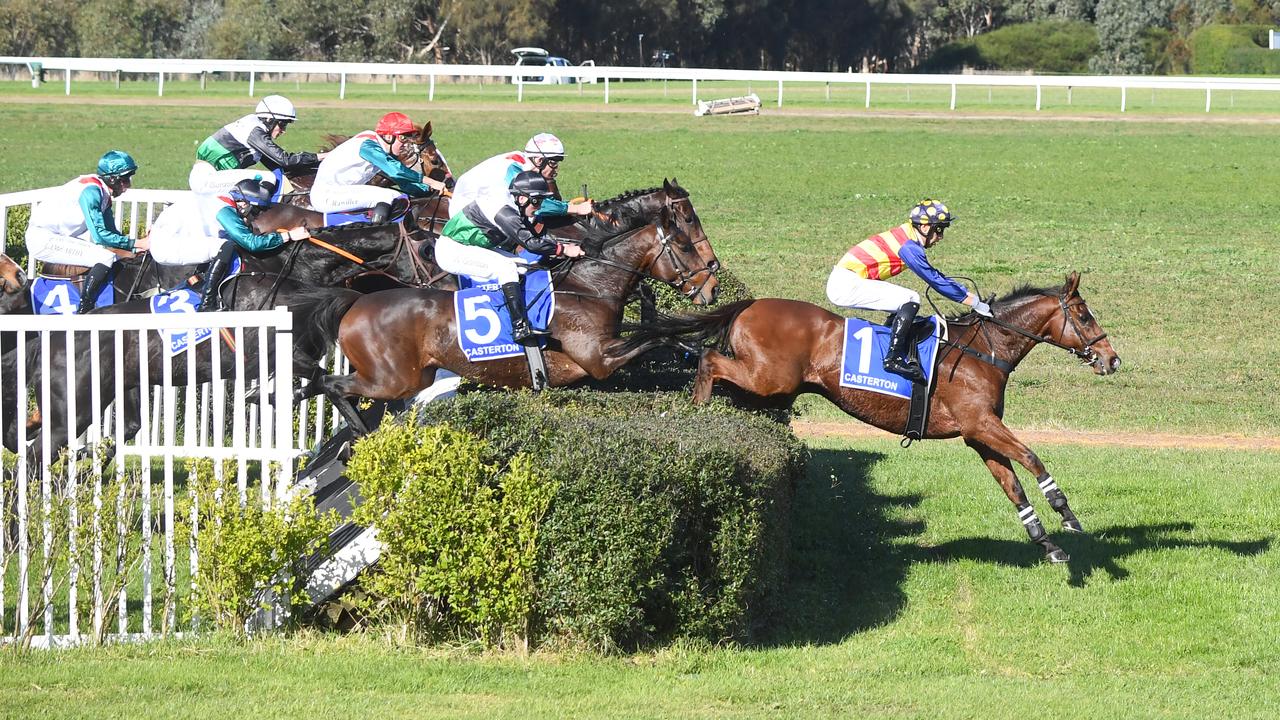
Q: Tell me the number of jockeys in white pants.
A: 7